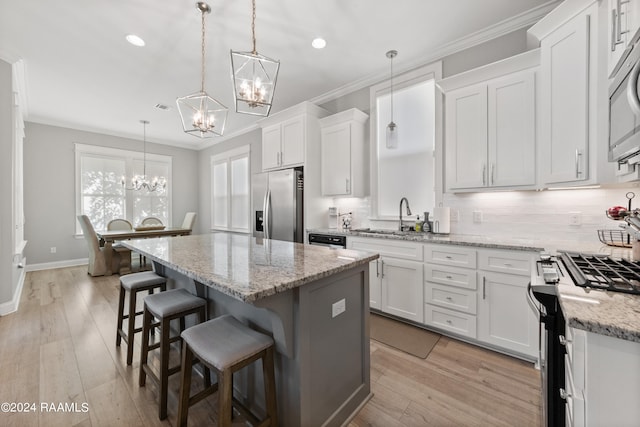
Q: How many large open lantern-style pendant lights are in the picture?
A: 2